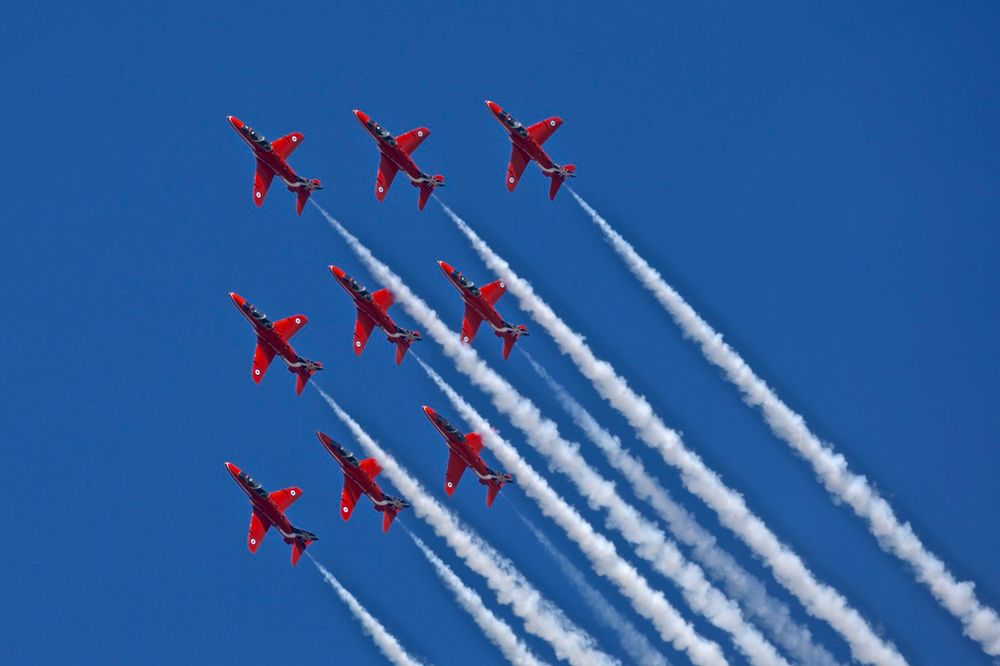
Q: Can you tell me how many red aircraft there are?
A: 9